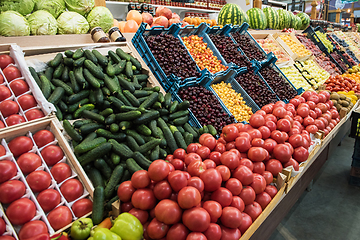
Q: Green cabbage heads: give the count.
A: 7